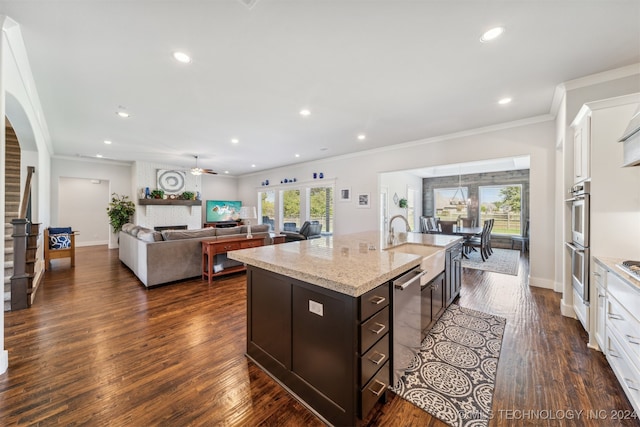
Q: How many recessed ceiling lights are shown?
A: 12